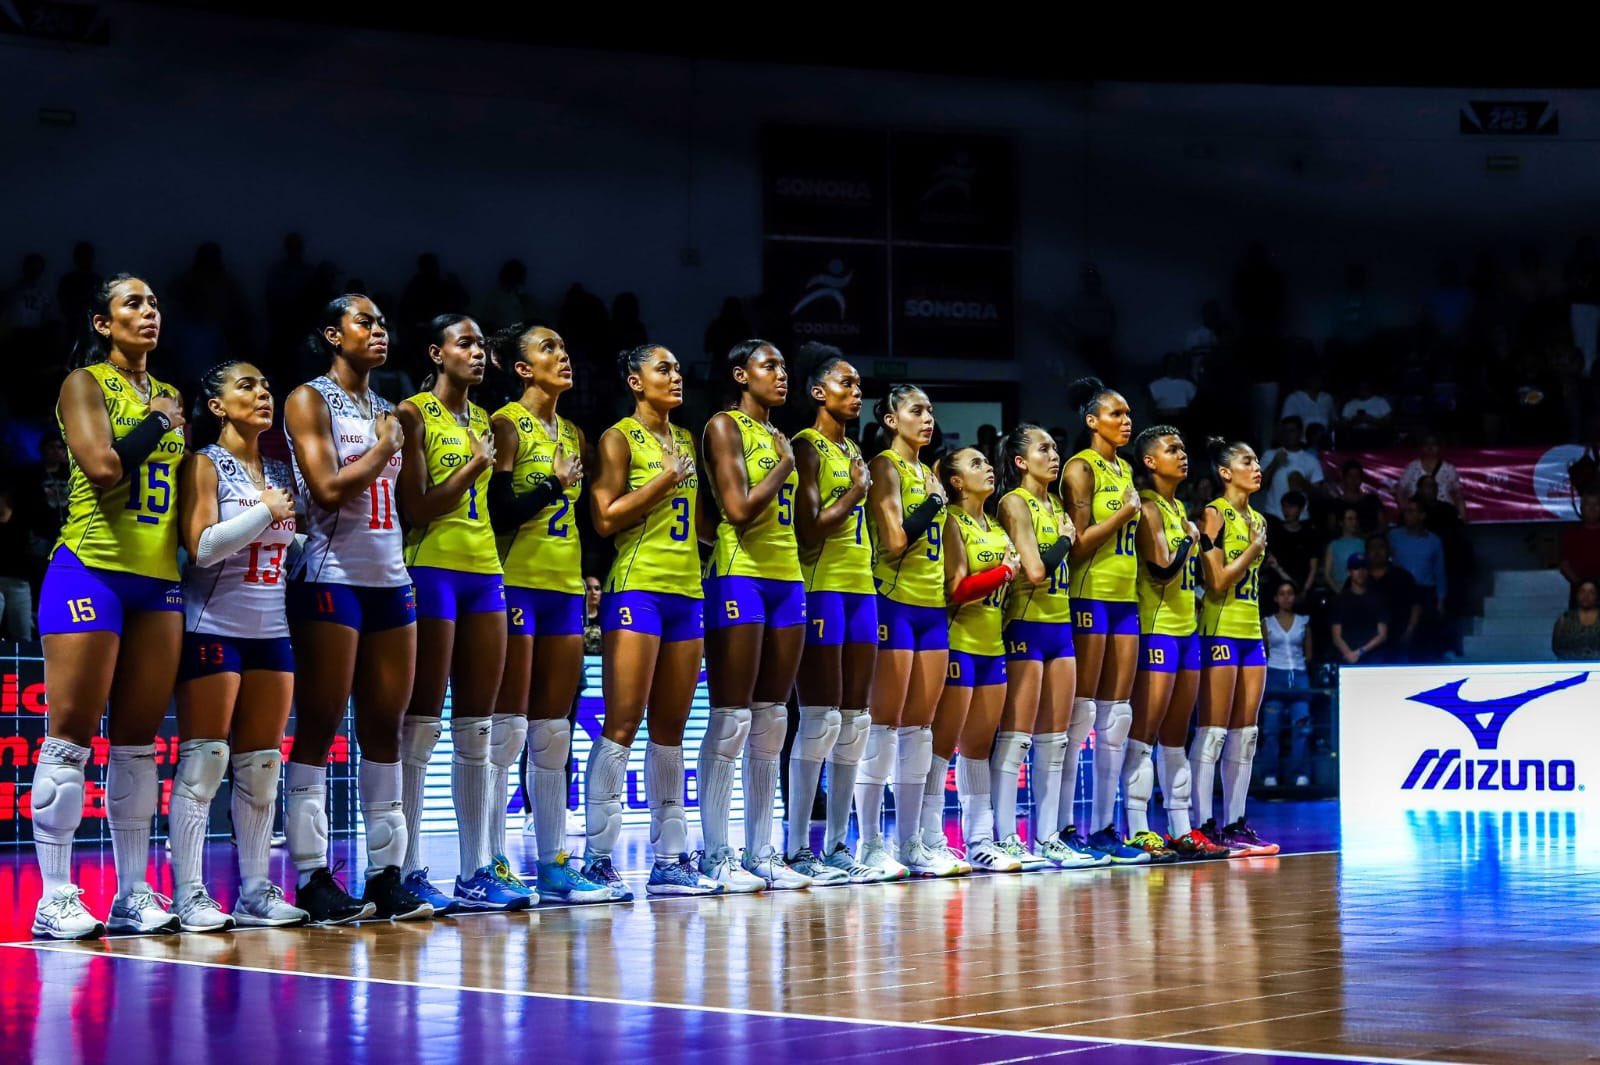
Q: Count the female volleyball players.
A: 14